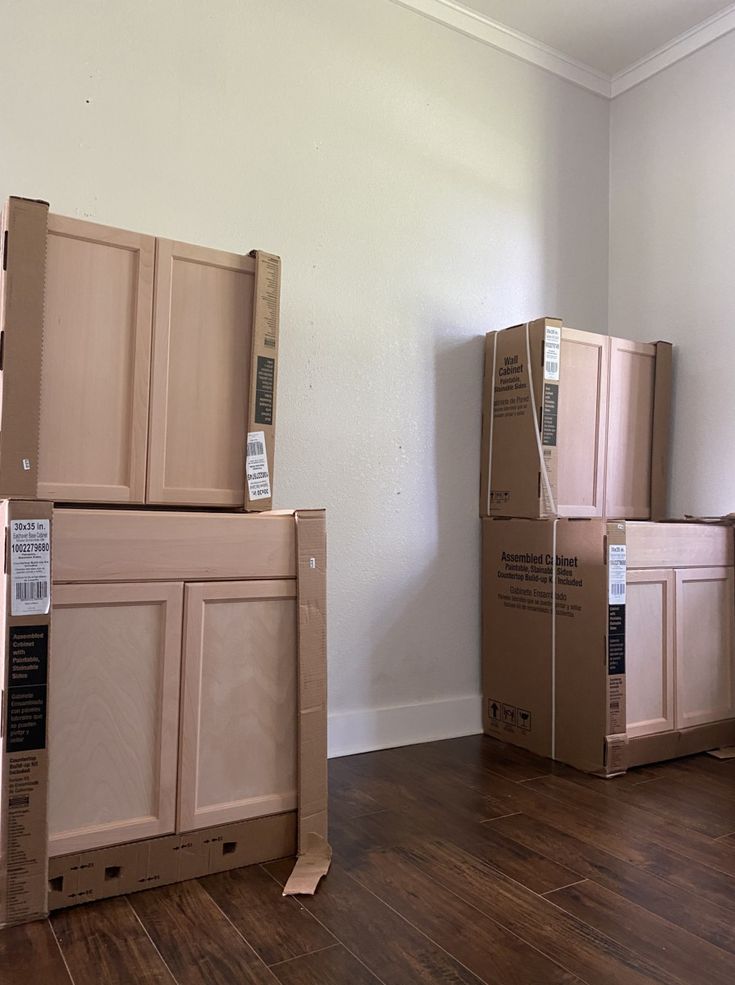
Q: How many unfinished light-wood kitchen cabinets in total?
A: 4